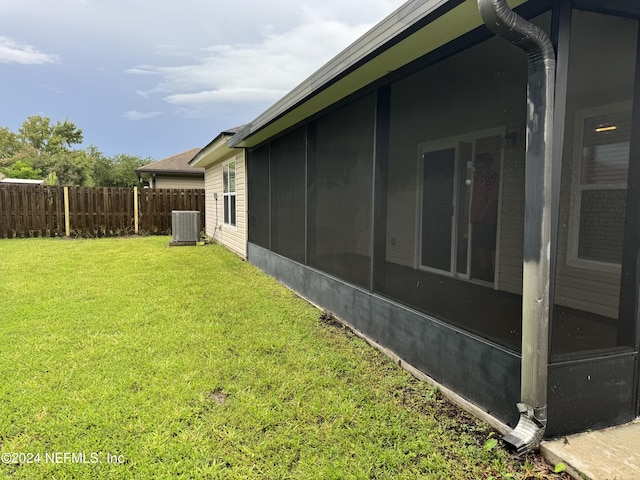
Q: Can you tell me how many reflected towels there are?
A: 0